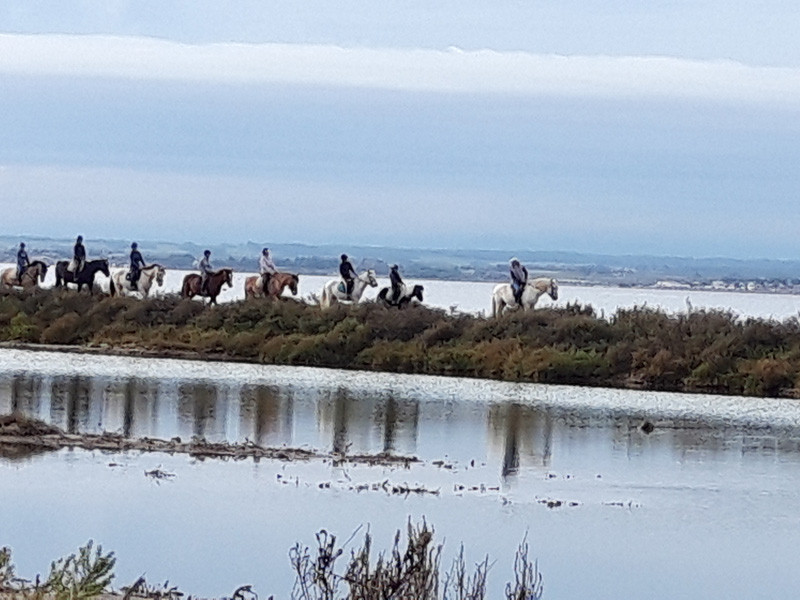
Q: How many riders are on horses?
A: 8